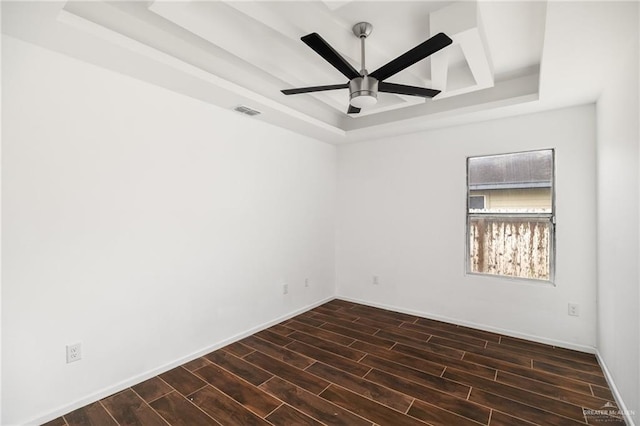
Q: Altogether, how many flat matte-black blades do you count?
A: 5